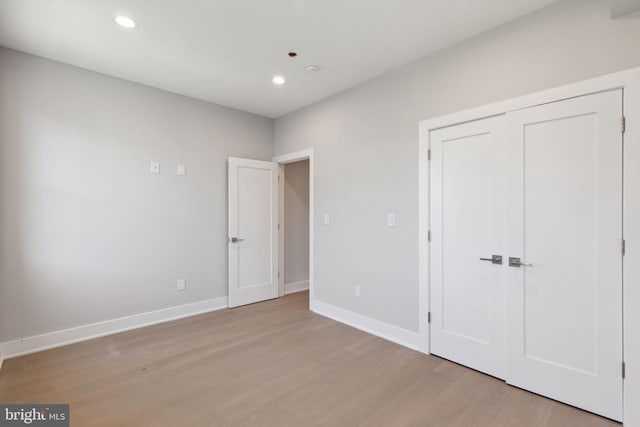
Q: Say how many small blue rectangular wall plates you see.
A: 0